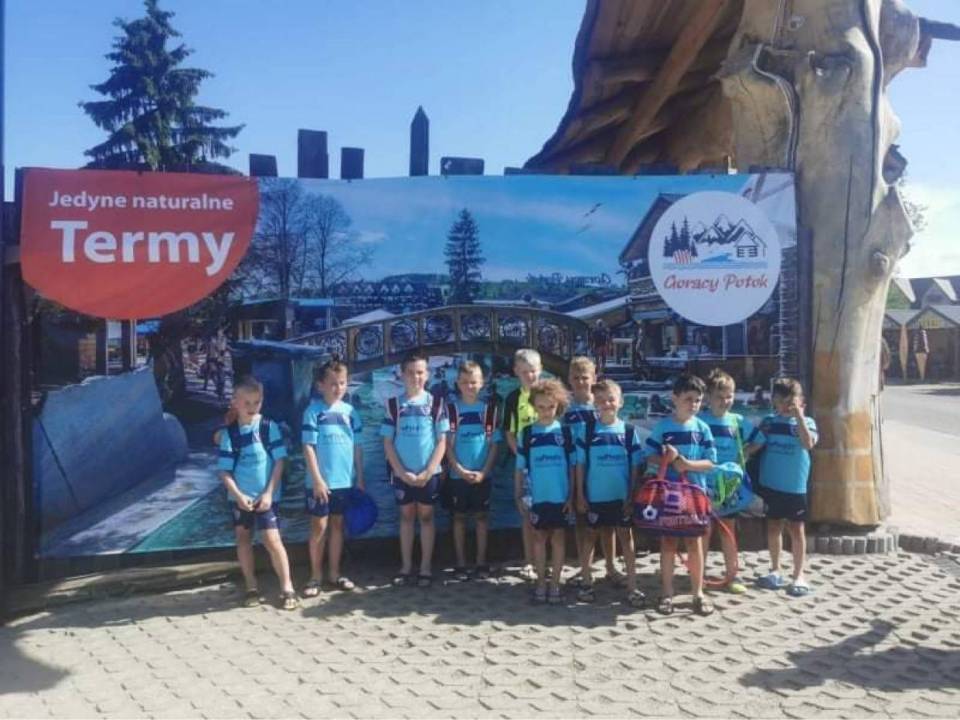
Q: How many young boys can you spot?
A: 11